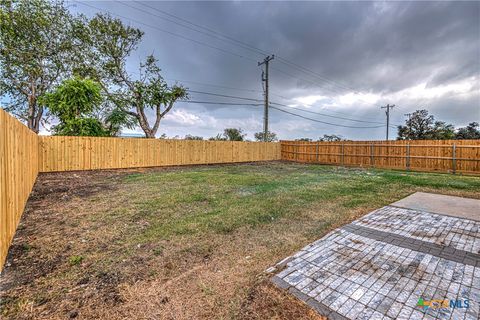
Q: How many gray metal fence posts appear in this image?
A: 5